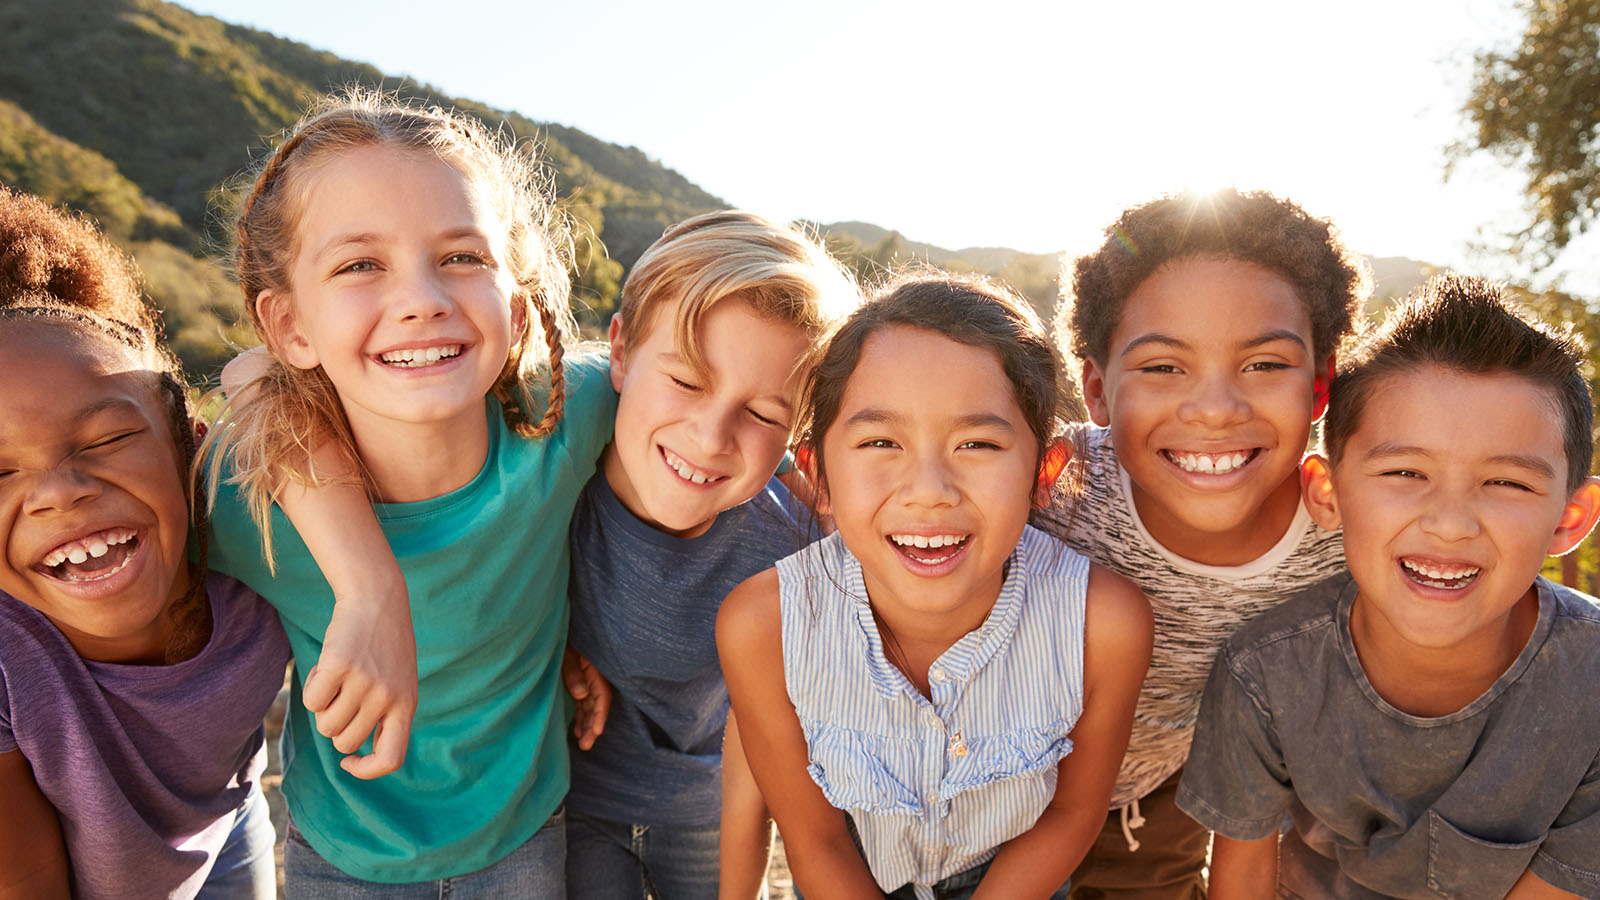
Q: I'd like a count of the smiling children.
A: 6